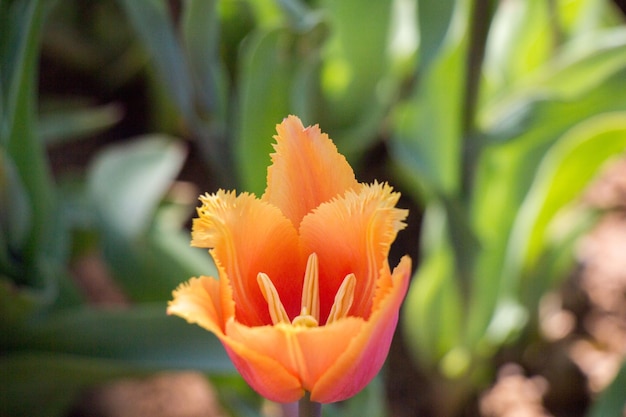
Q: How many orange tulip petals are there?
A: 6